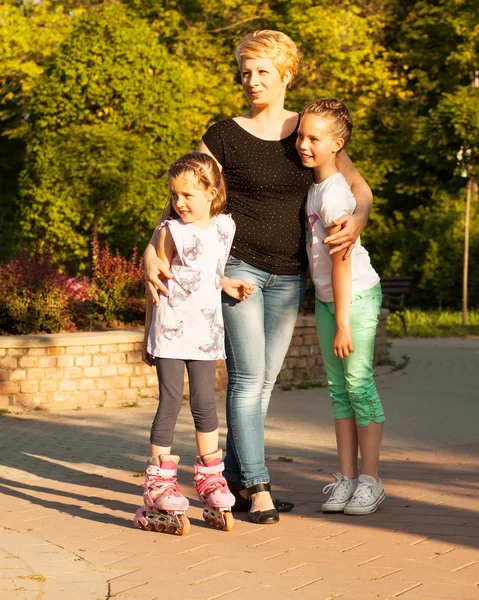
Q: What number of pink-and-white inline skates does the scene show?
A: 2